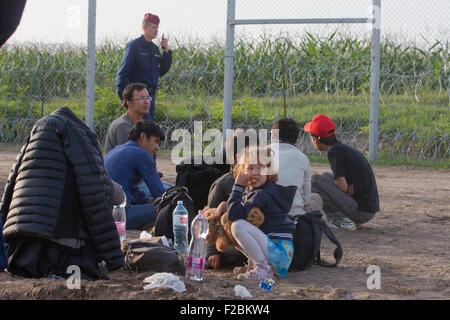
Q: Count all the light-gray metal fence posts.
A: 3